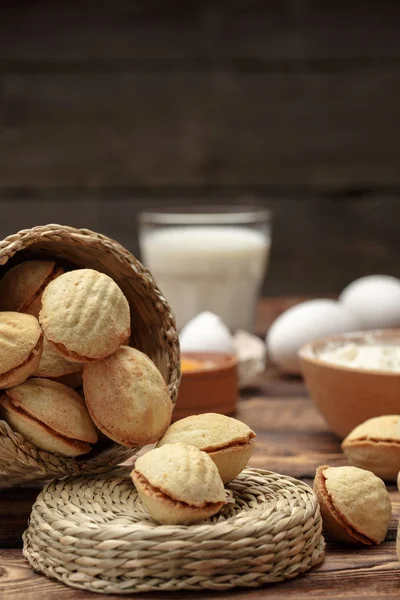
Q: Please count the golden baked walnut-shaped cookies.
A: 10